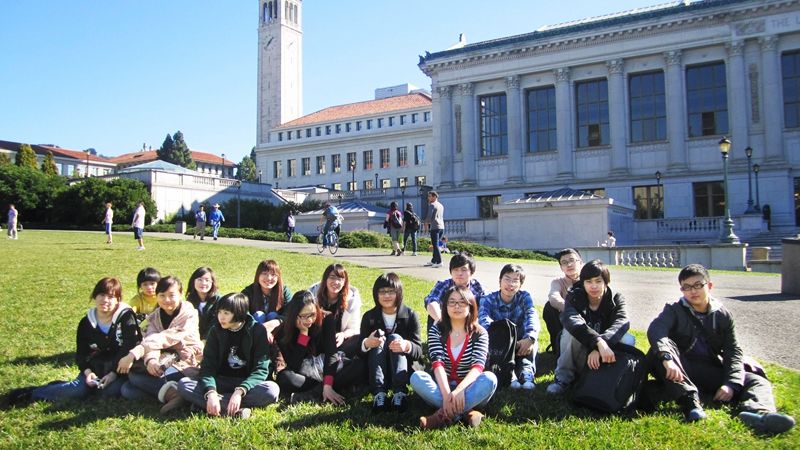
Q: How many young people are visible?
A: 15